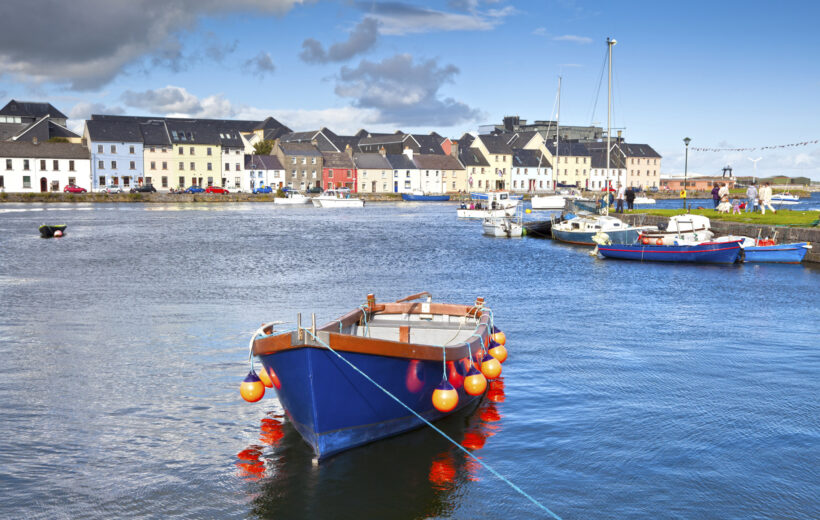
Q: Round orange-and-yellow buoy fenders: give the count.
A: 7